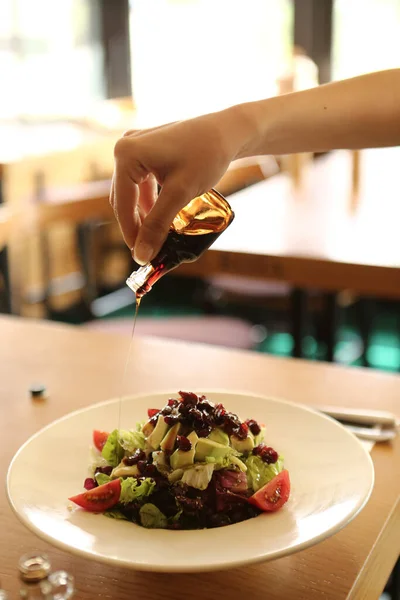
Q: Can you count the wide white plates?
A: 1